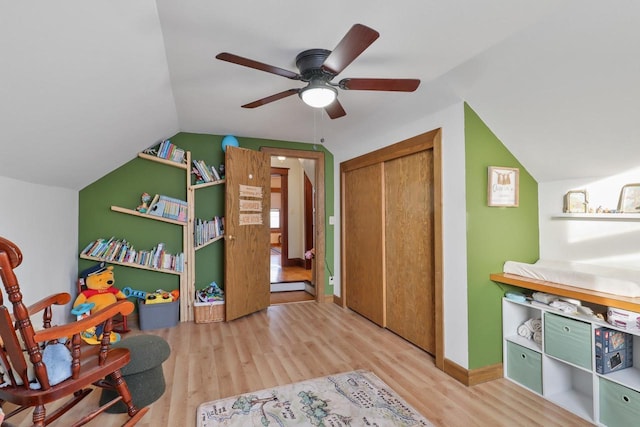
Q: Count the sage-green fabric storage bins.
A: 3